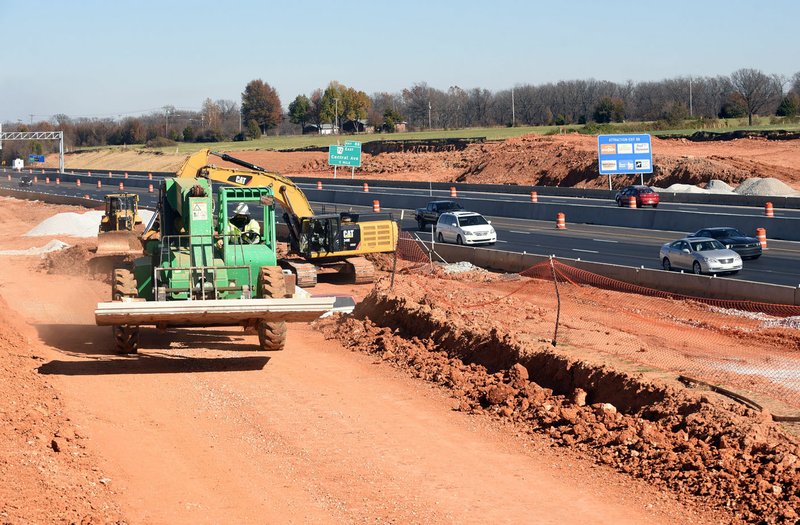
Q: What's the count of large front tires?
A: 2